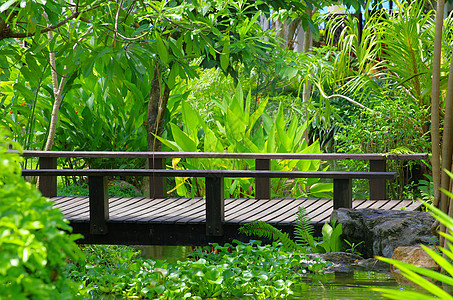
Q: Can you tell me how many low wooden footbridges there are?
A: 1